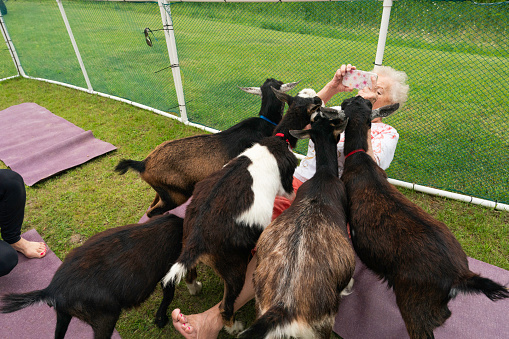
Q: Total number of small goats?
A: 5